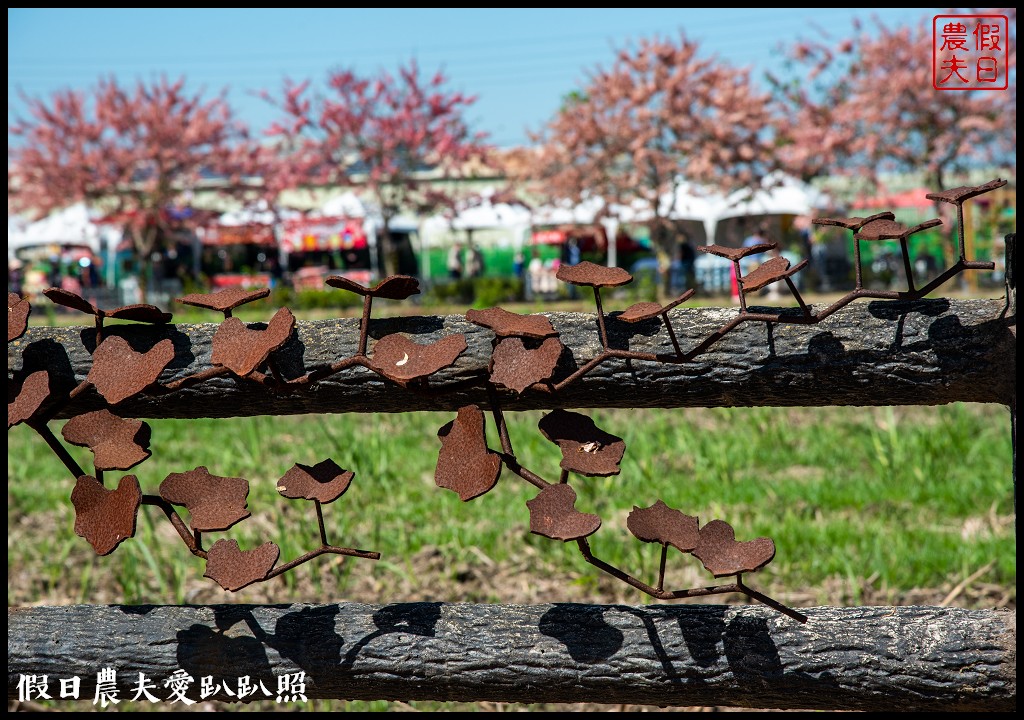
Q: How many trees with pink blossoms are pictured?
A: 4